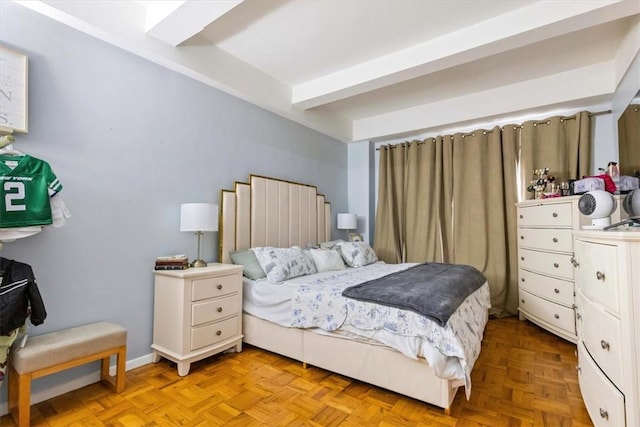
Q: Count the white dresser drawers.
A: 11